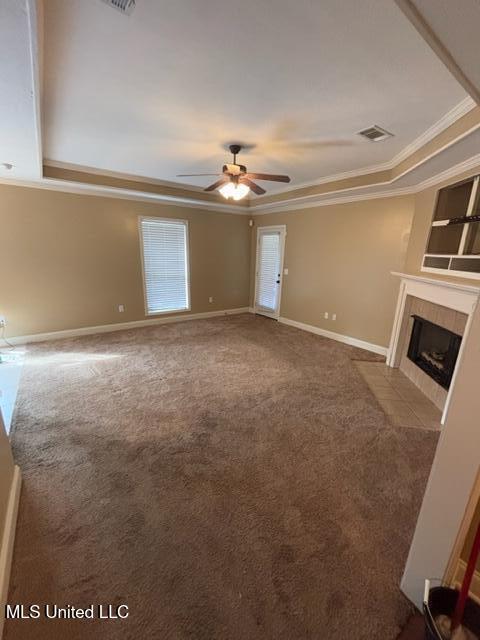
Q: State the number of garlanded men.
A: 0